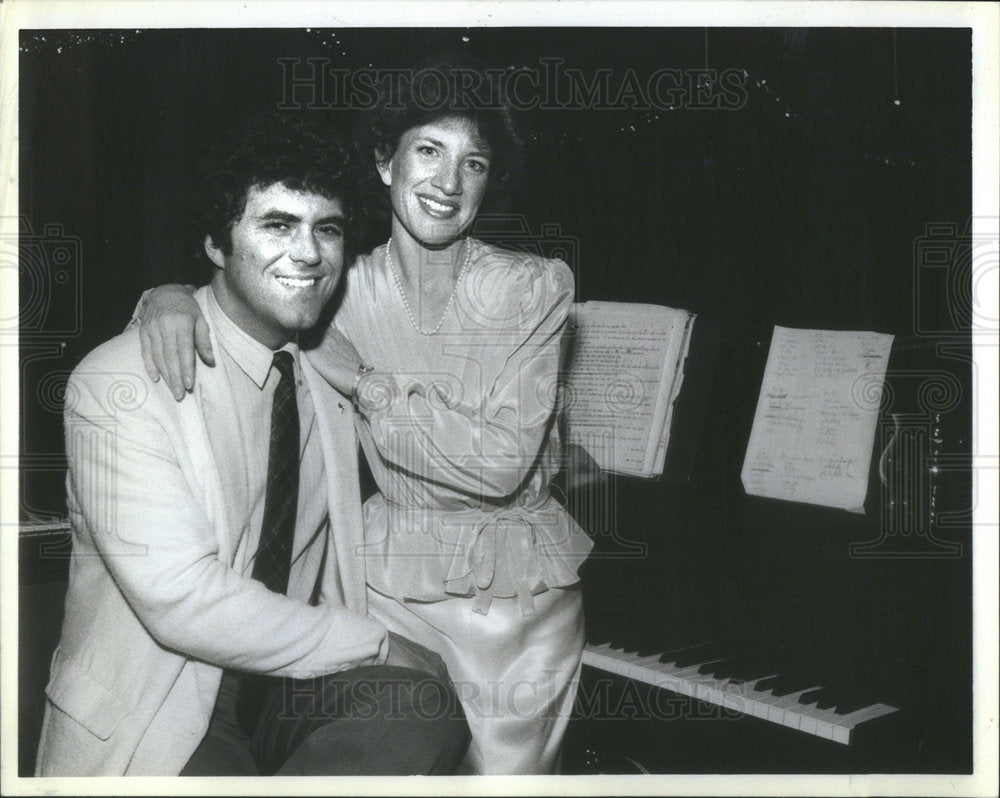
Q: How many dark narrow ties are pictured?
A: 1